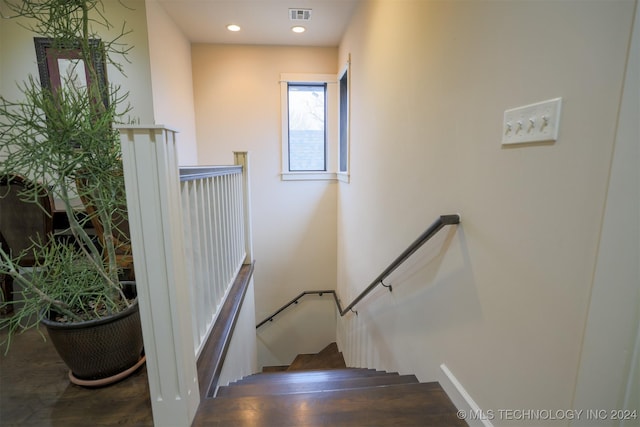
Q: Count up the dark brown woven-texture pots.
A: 1